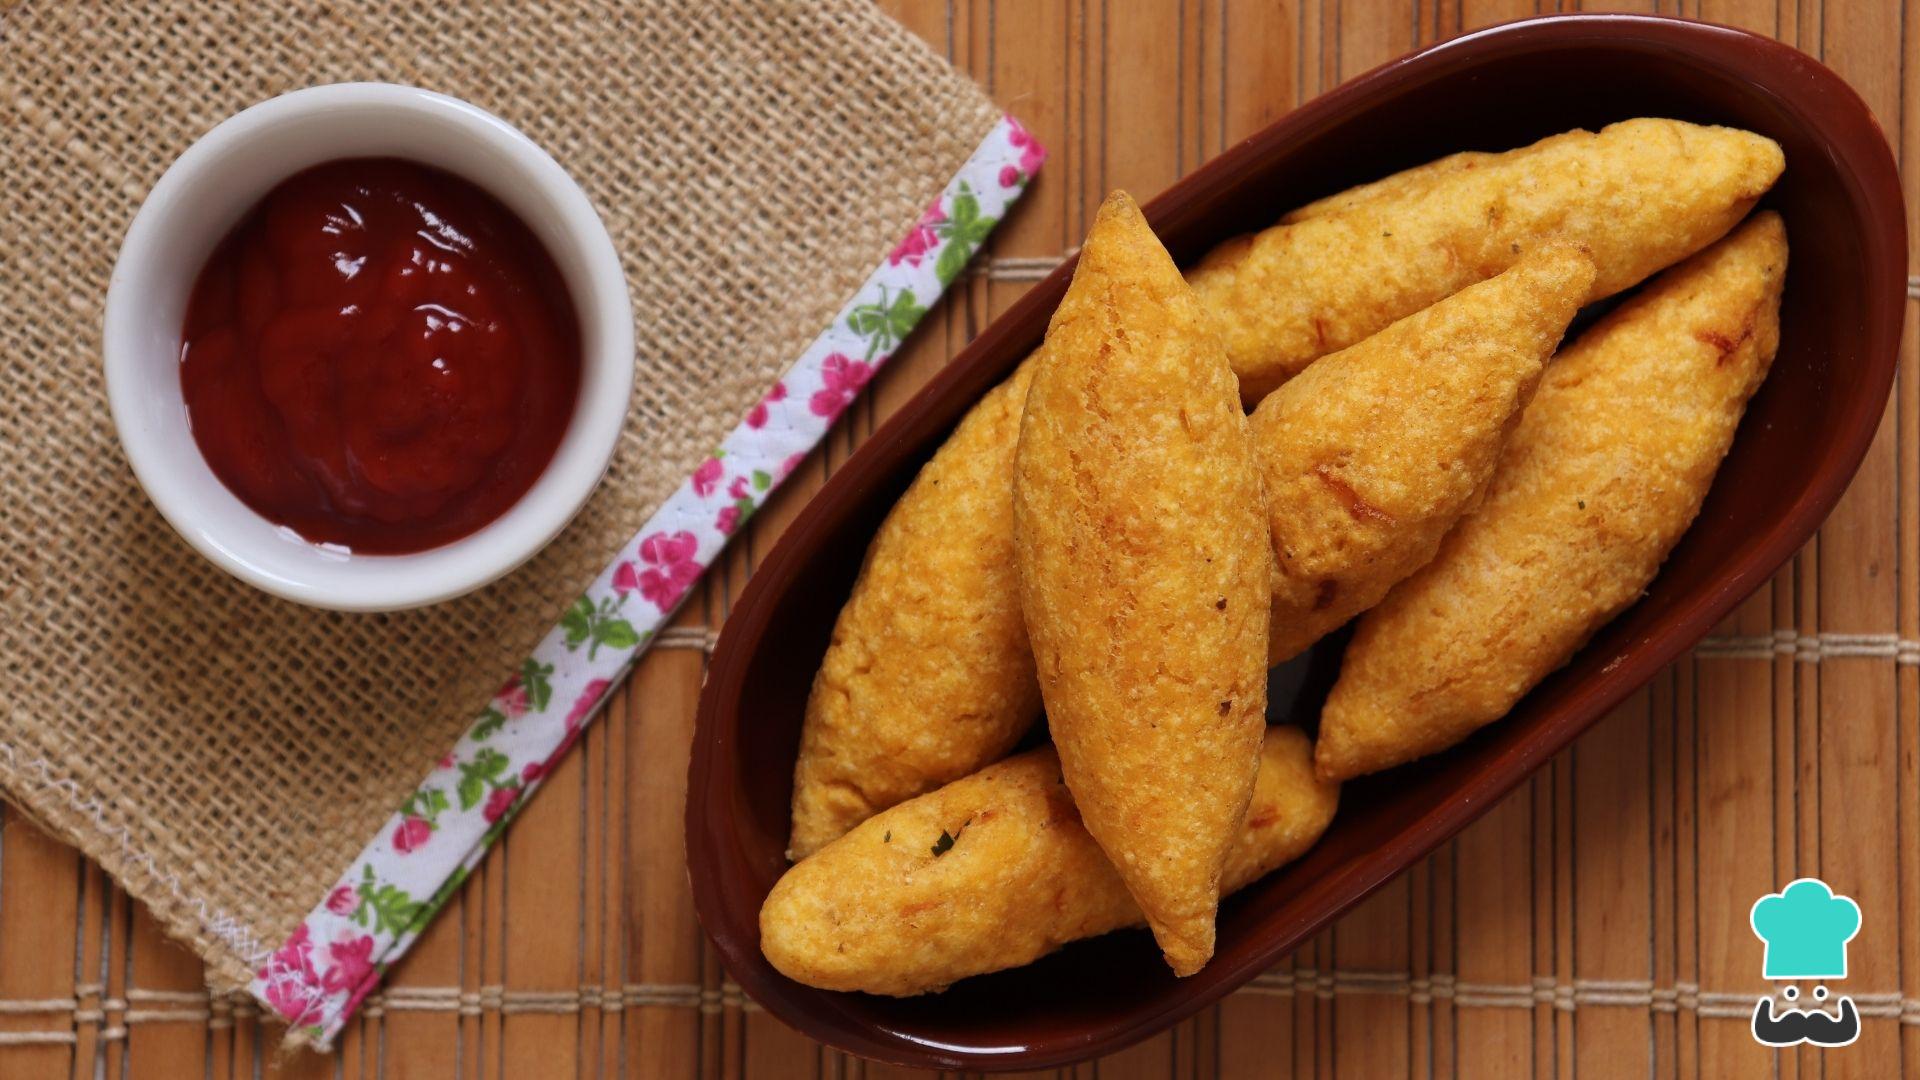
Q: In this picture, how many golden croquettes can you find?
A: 6